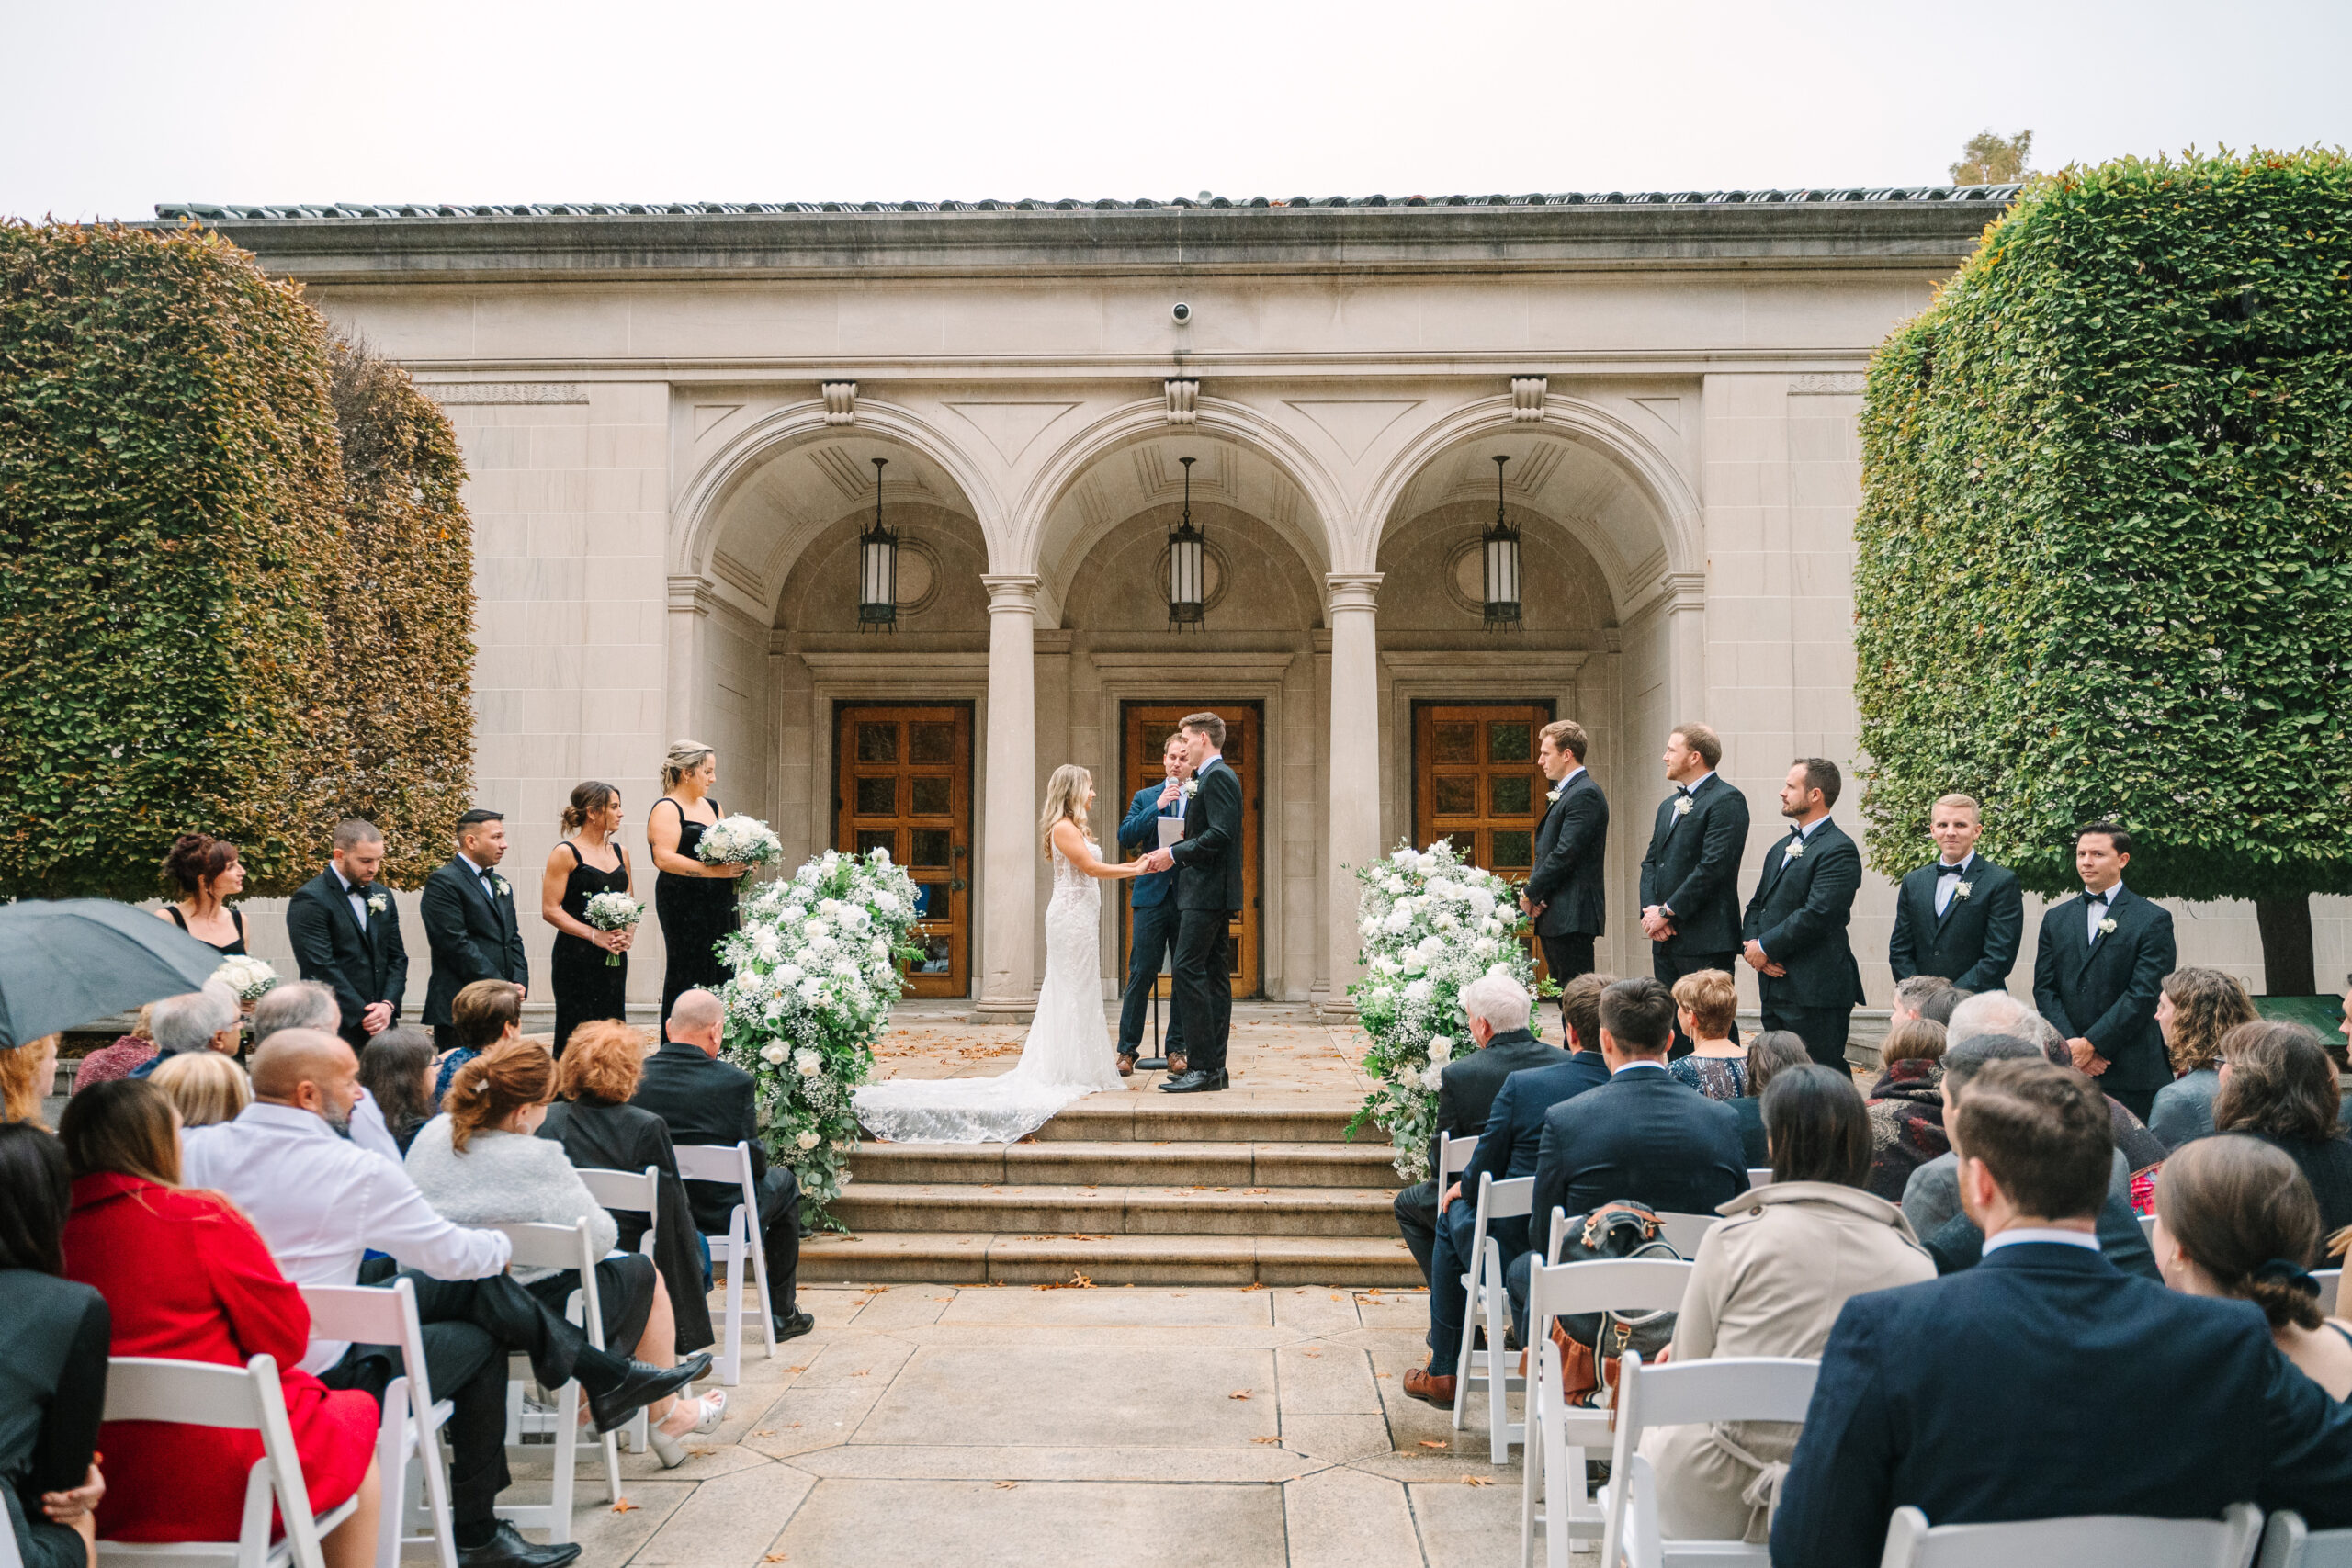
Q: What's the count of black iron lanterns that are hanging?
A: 3